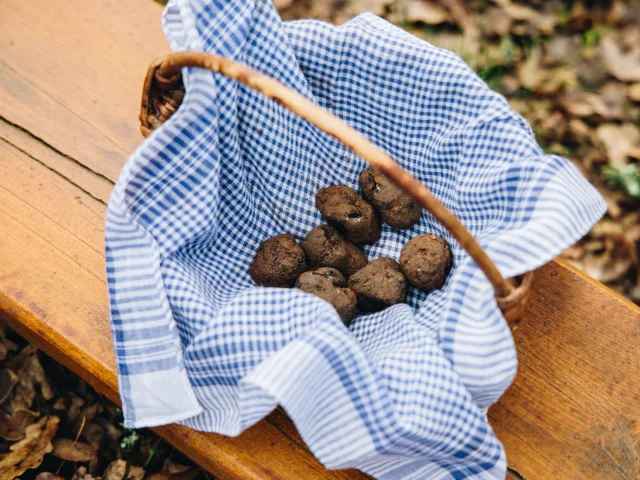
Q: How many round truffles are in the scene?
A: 7